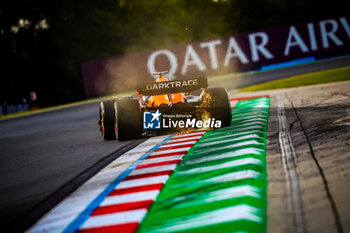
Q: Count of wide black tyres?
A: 3